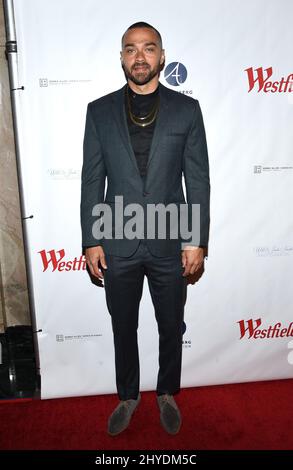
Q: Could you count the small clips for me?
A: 3